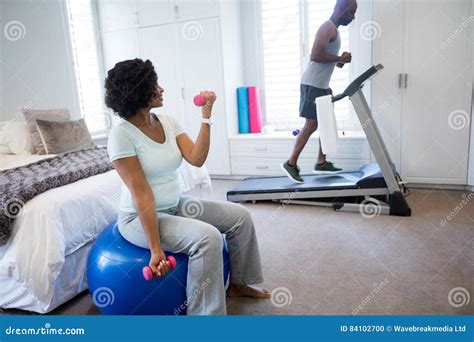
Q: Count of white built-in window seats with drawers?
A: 1